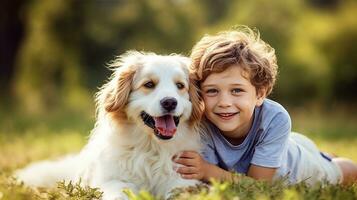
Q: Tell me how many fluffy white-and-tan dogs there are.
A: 1